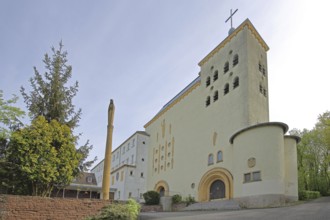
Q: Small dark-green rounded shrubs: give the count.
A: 2